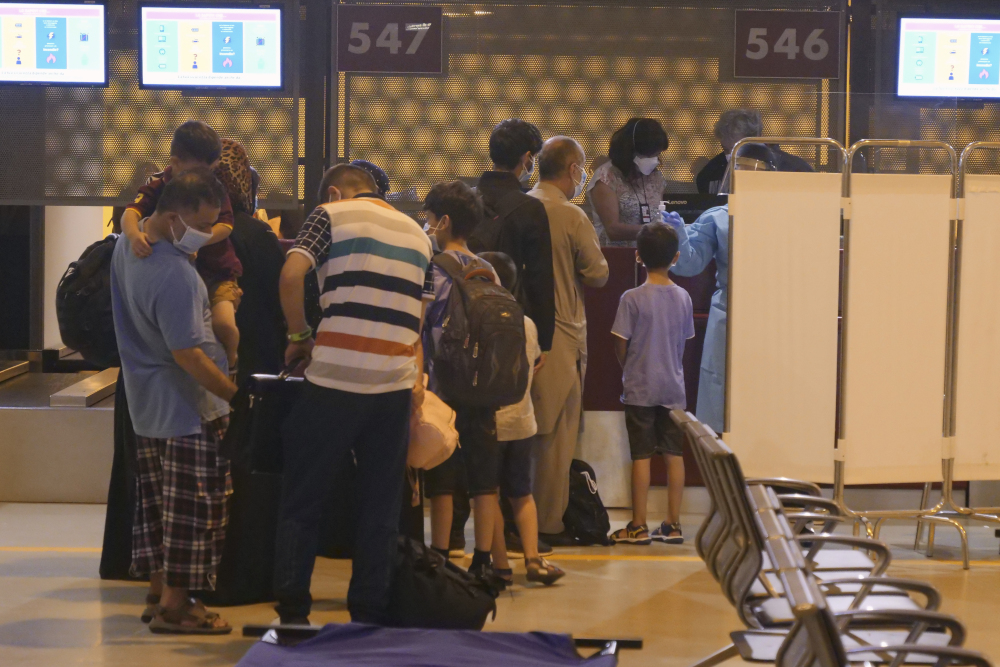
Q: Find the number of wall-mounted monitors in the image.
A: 3